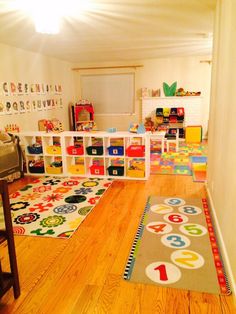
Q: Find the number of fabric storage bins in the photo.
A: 12